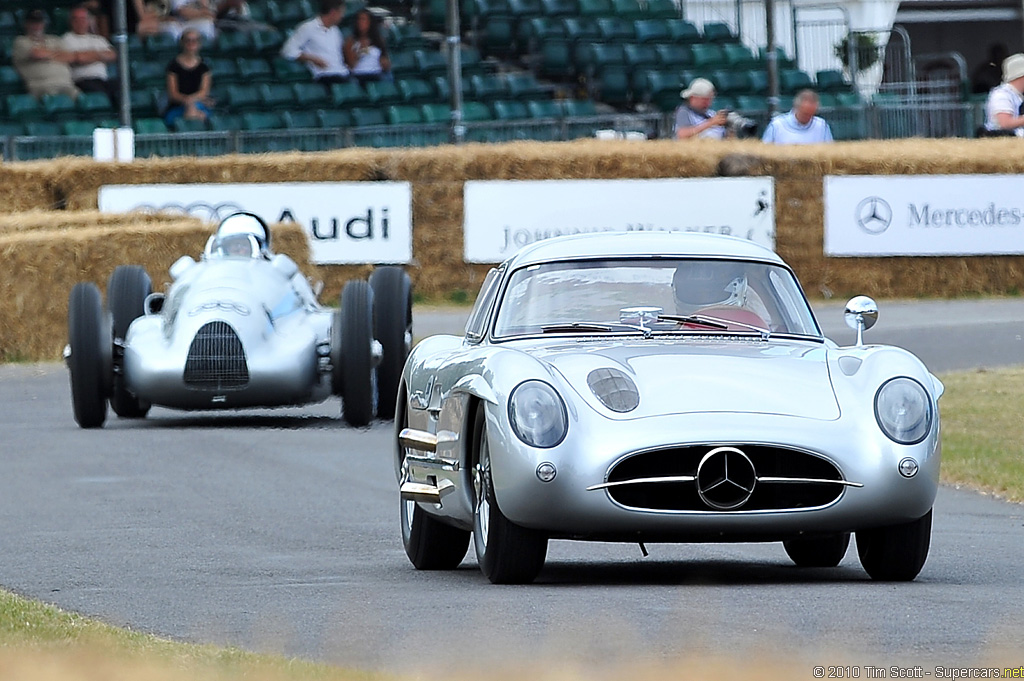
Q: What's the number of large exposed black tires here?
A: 4